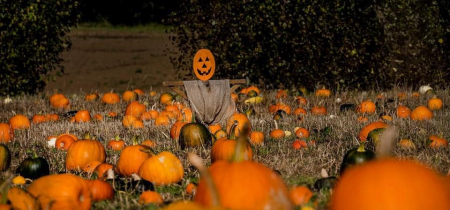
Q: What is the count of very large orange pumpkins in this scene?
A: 2